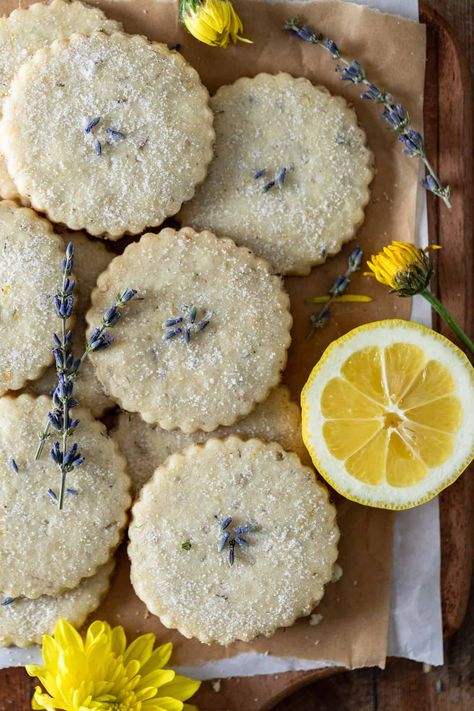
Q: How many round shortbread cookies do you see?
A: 10